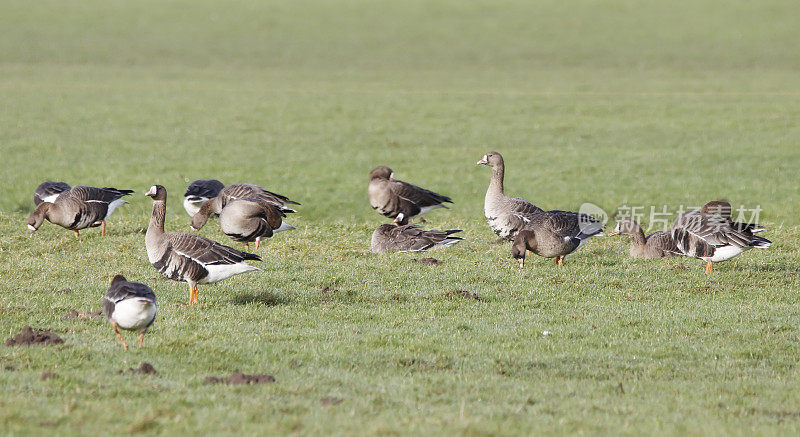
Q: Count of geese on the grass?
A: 14